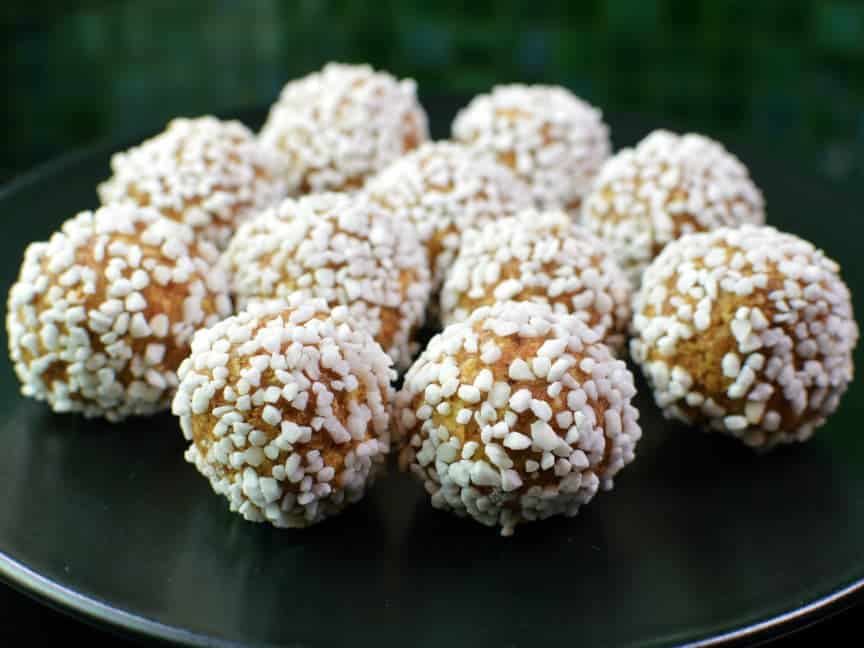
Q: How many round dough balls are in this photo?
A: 11